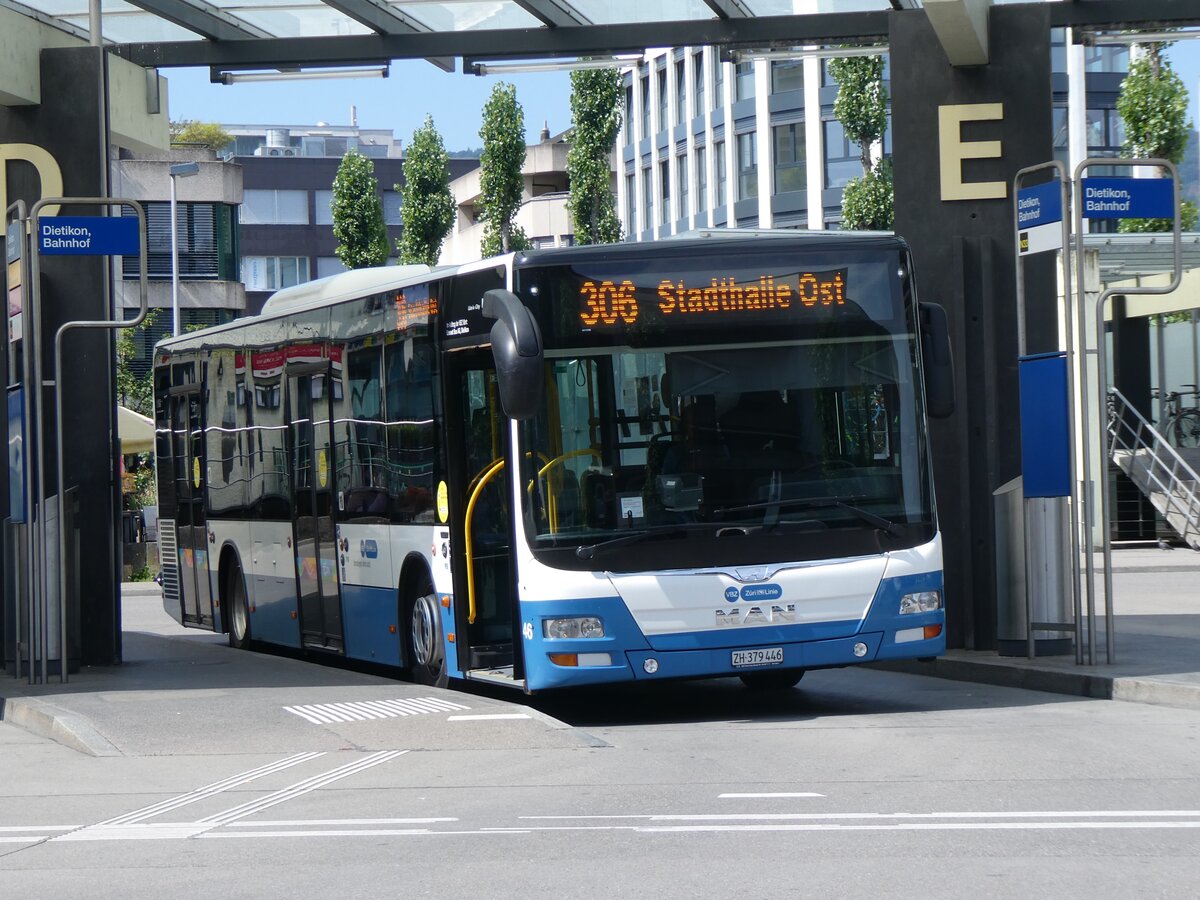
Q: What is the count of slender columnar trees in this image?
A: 6